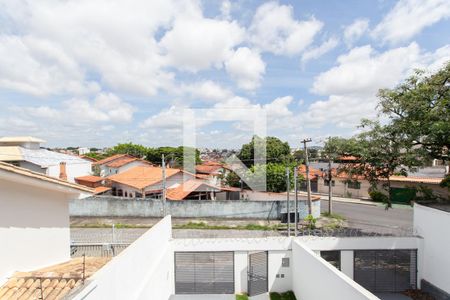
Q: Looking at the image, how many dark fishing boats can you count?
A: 0